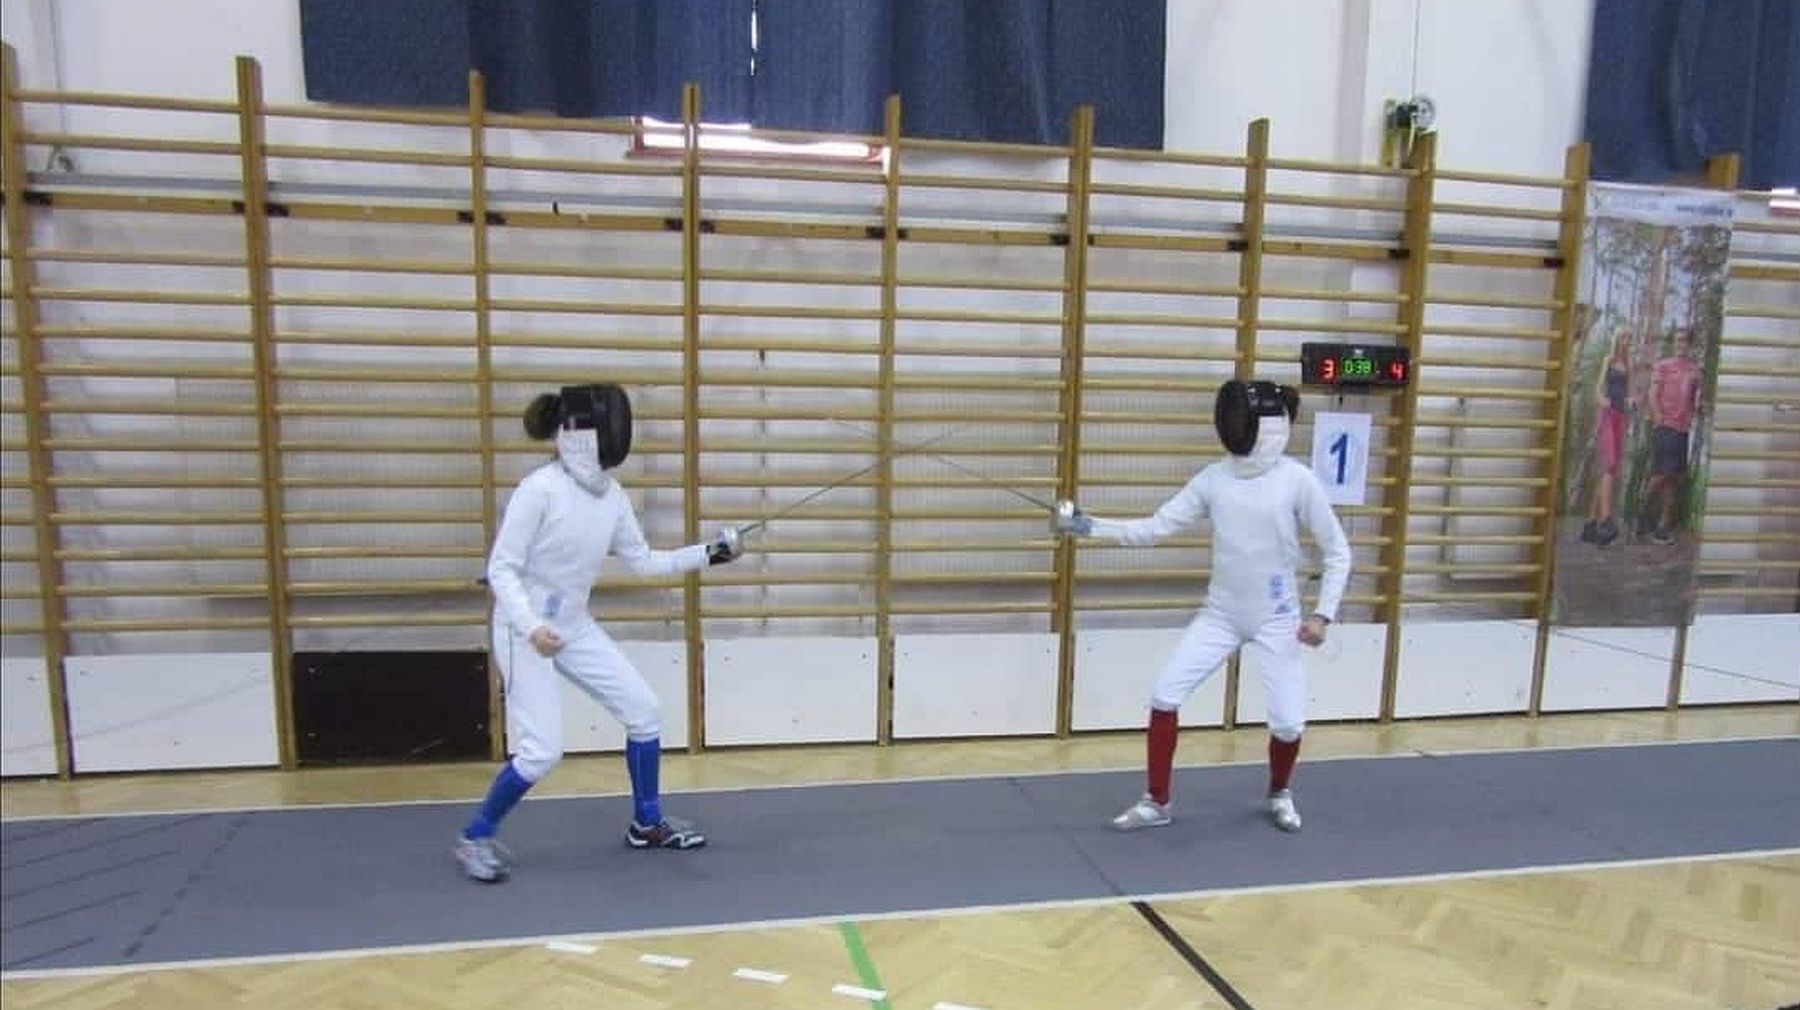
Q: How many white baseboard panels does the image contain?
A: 10